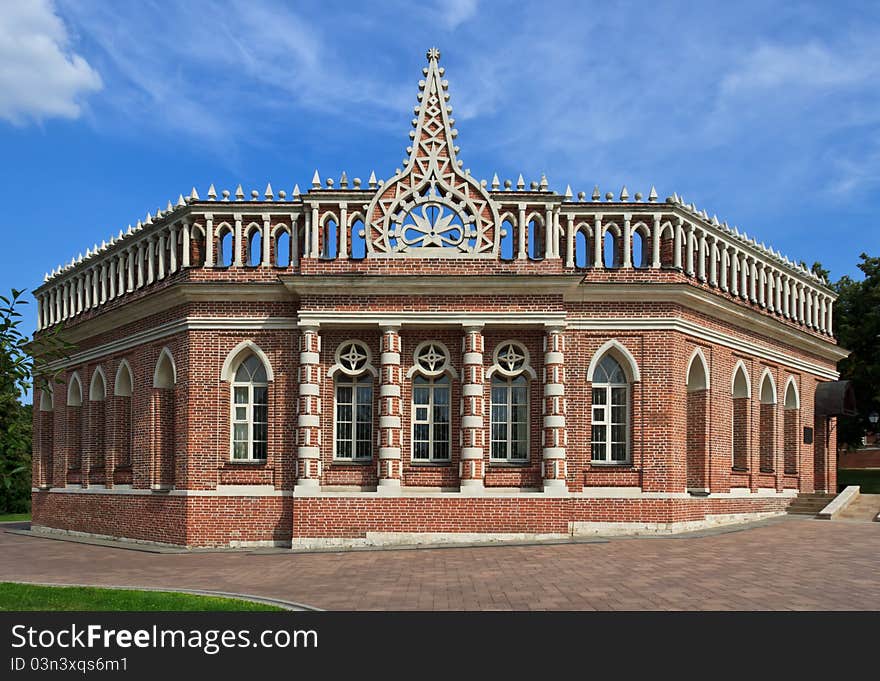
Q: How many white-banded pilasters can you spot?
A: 4